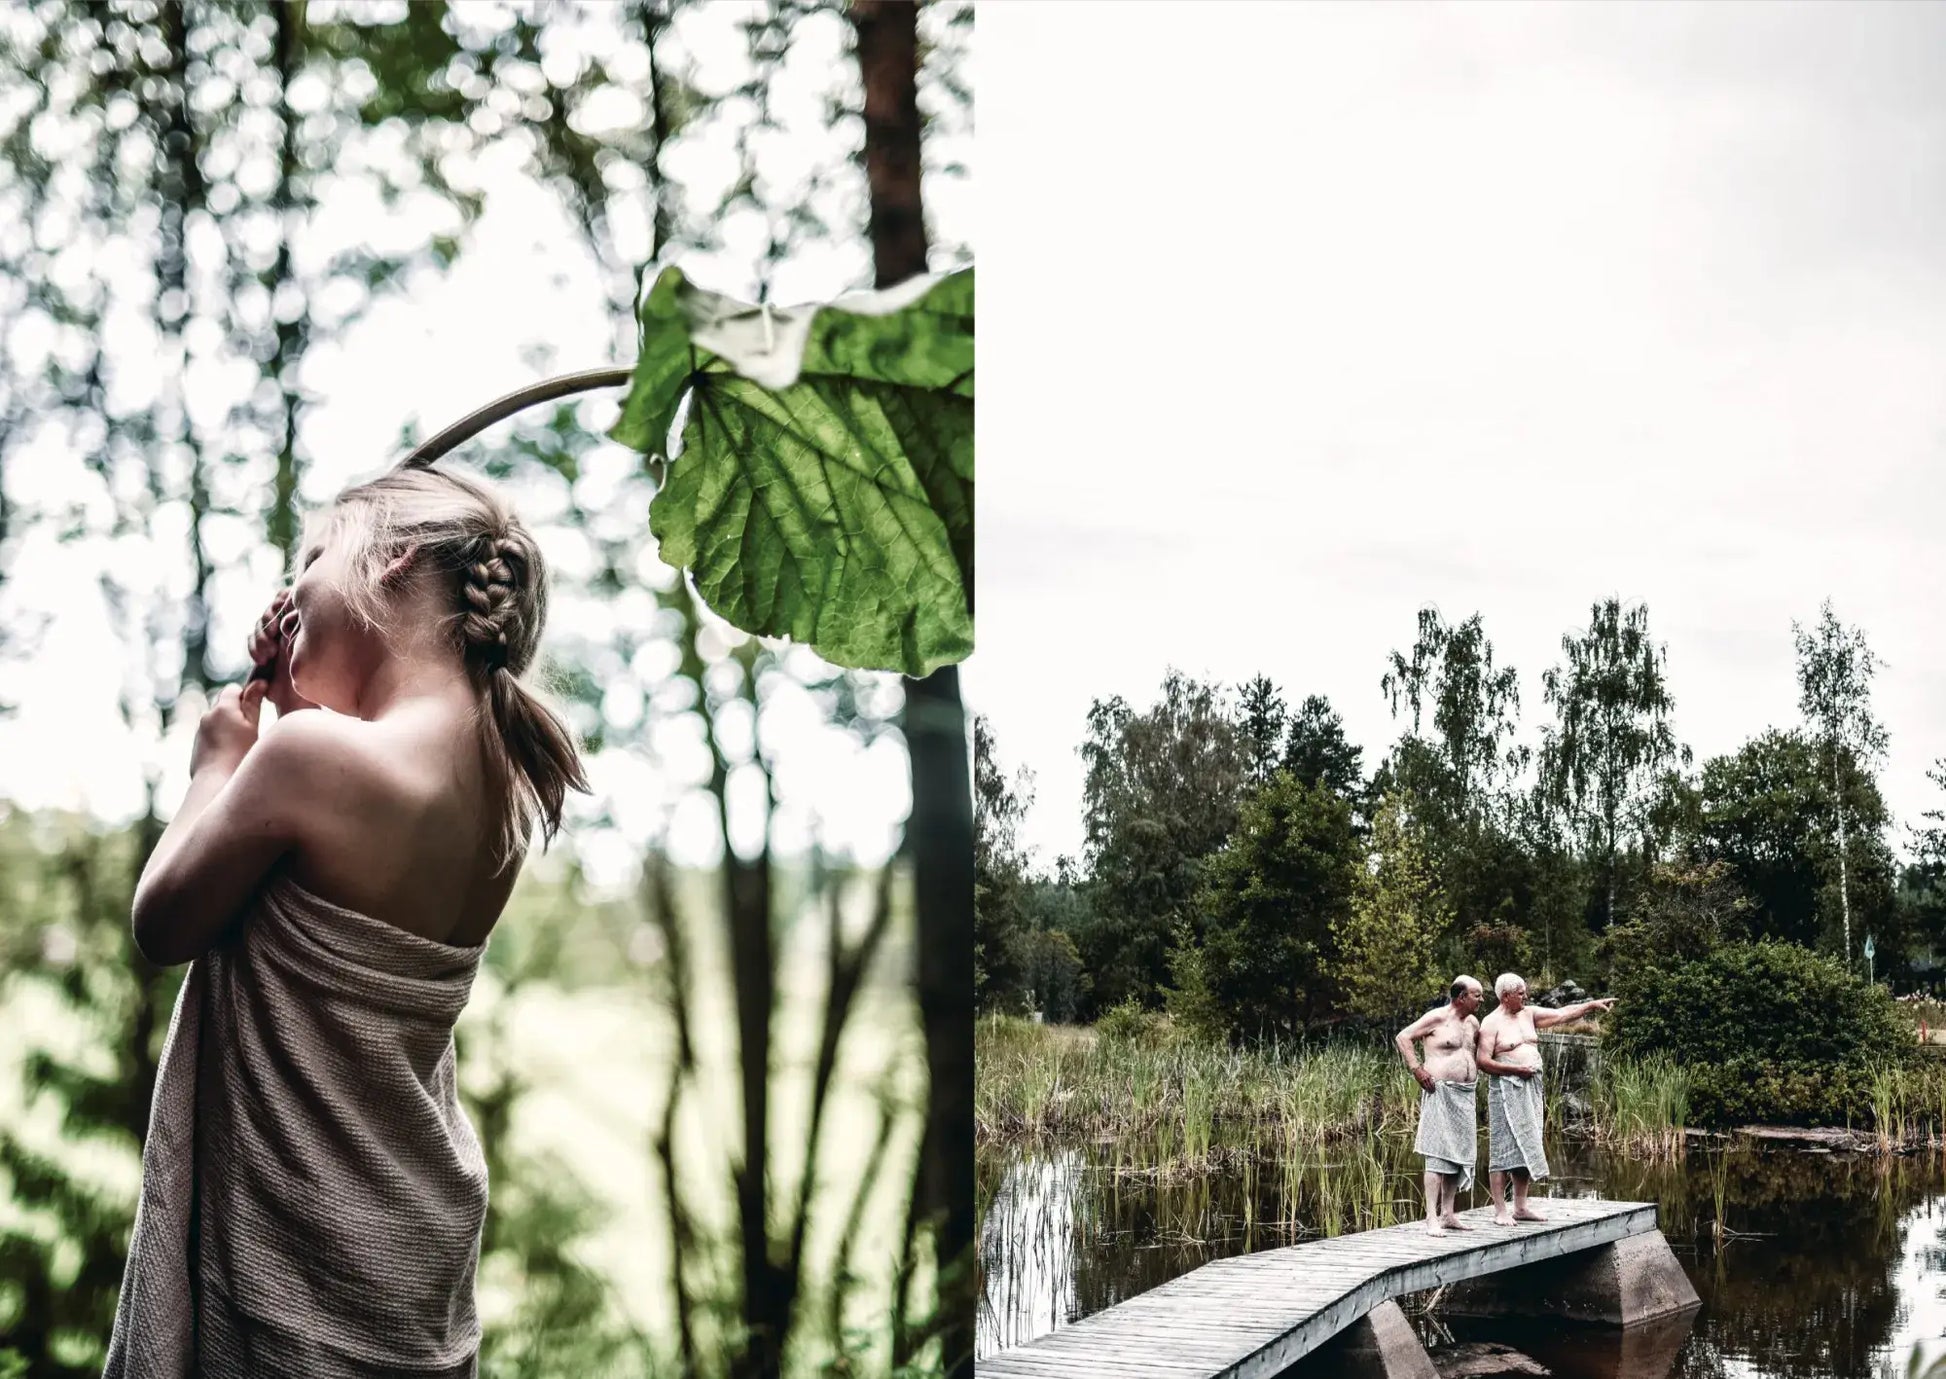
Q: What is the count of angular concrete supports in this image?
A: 2